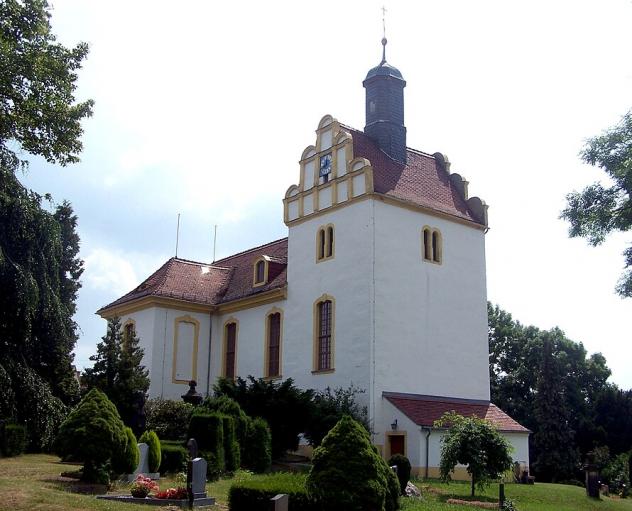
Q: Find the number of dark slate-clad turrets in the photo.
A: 1